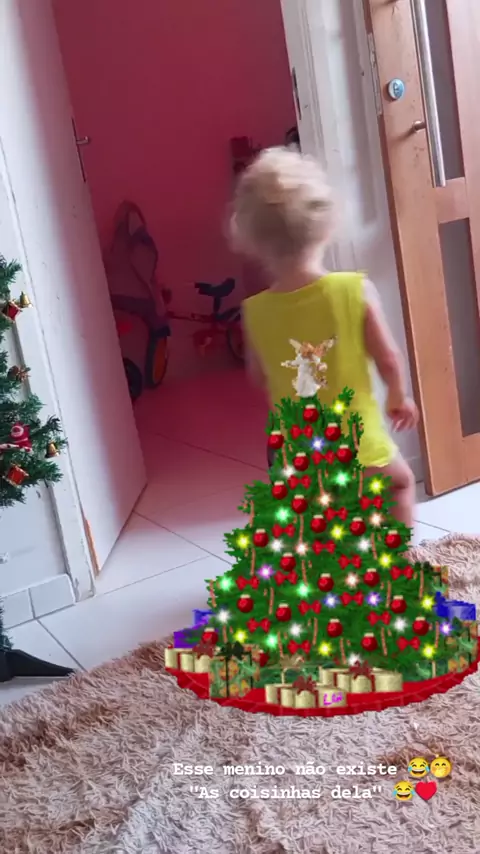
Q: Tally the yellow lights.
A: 9